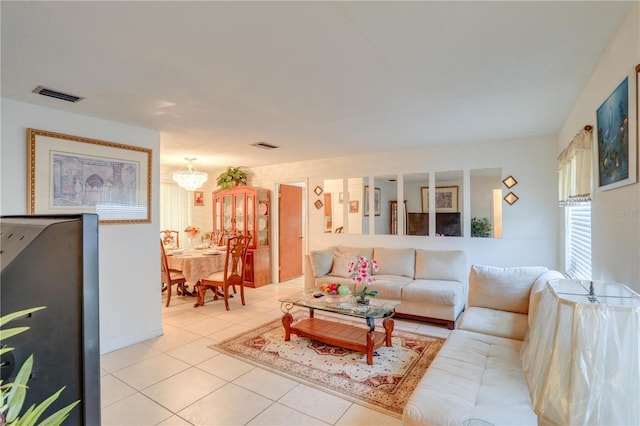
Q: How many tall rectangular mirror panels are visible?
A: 6